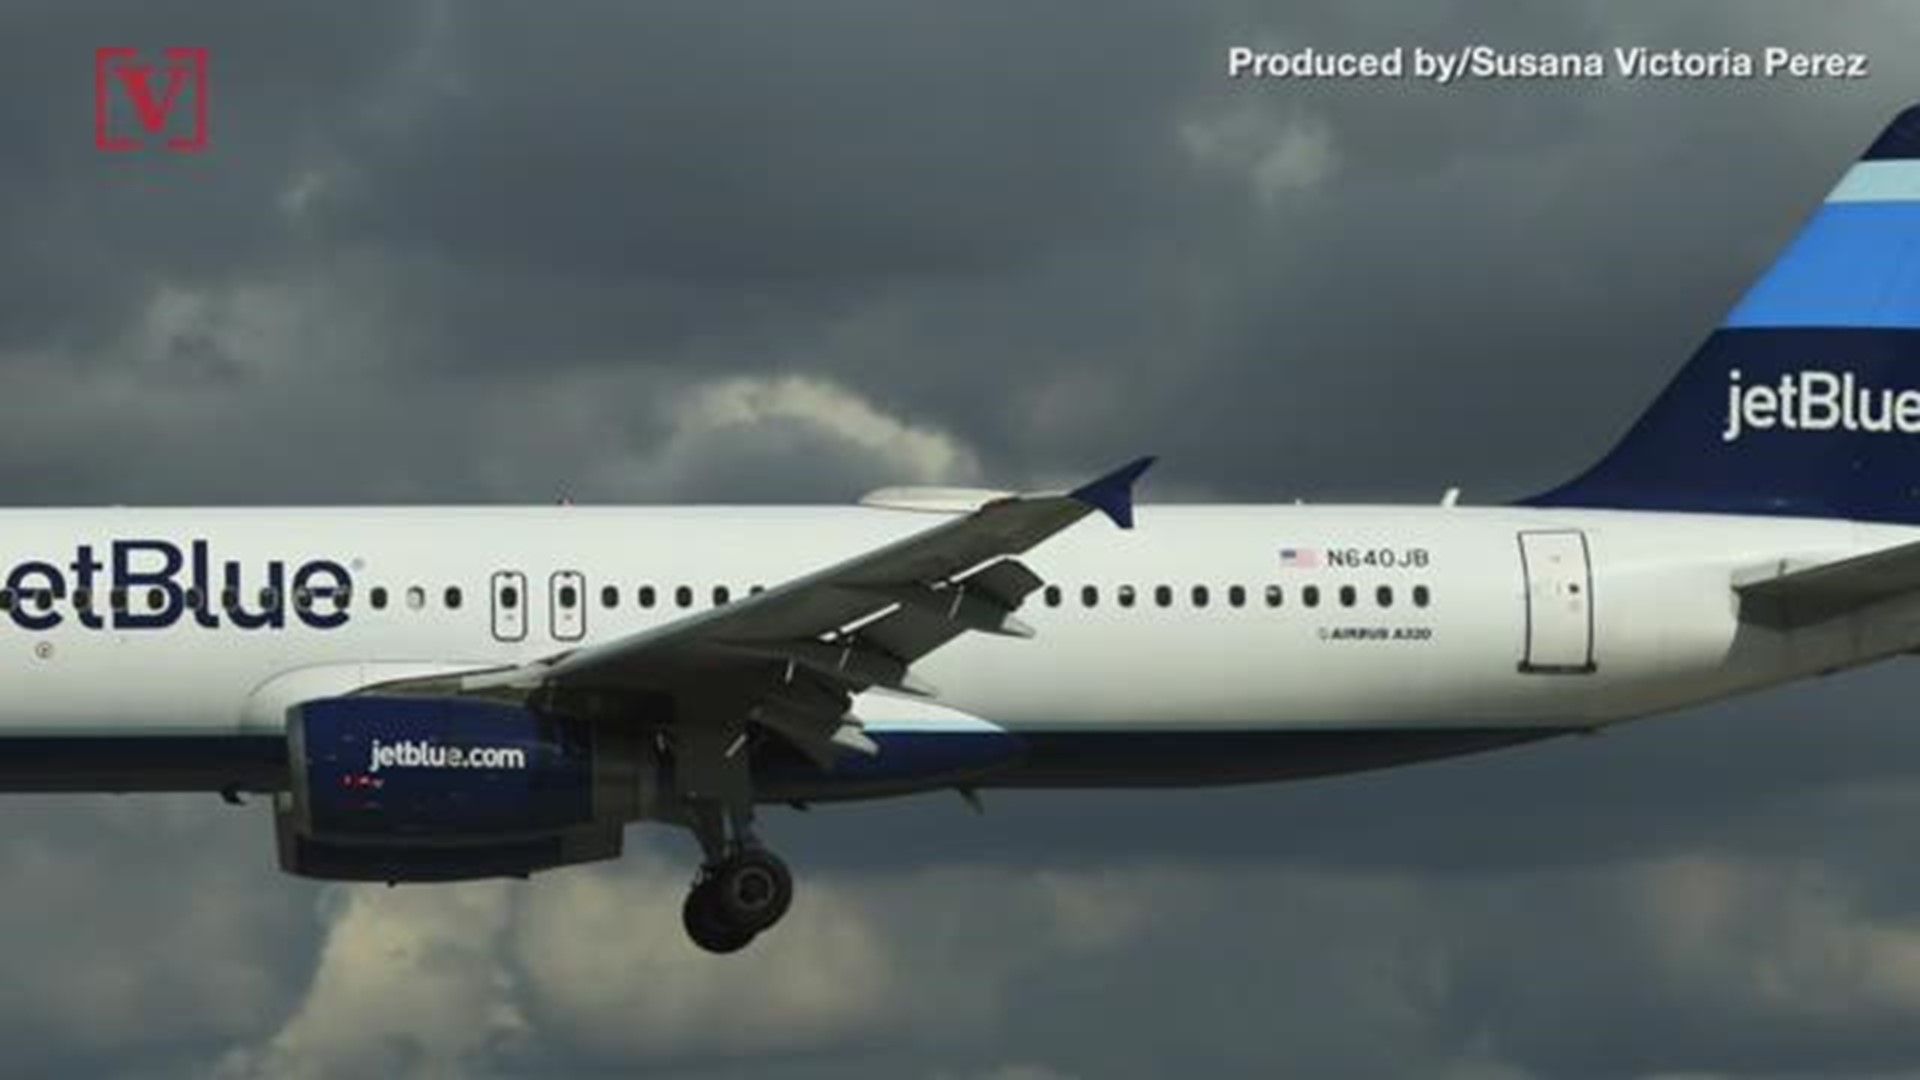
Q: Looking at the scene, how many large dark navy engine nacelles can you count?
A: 1